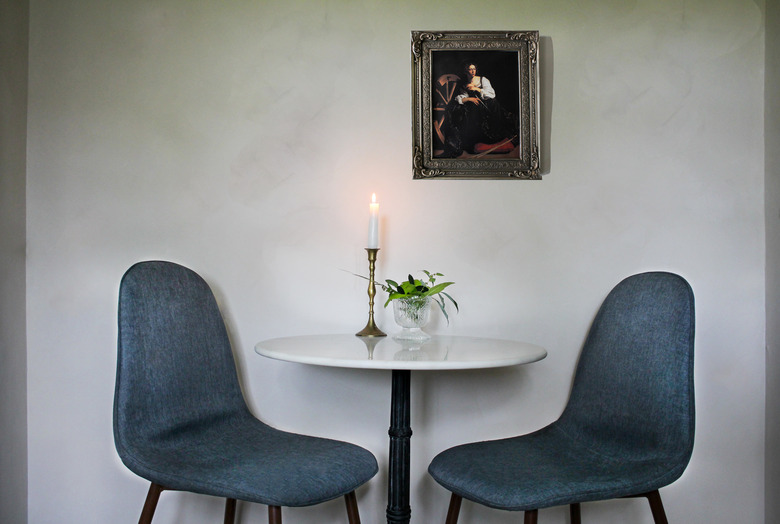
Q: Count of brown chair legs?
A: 8